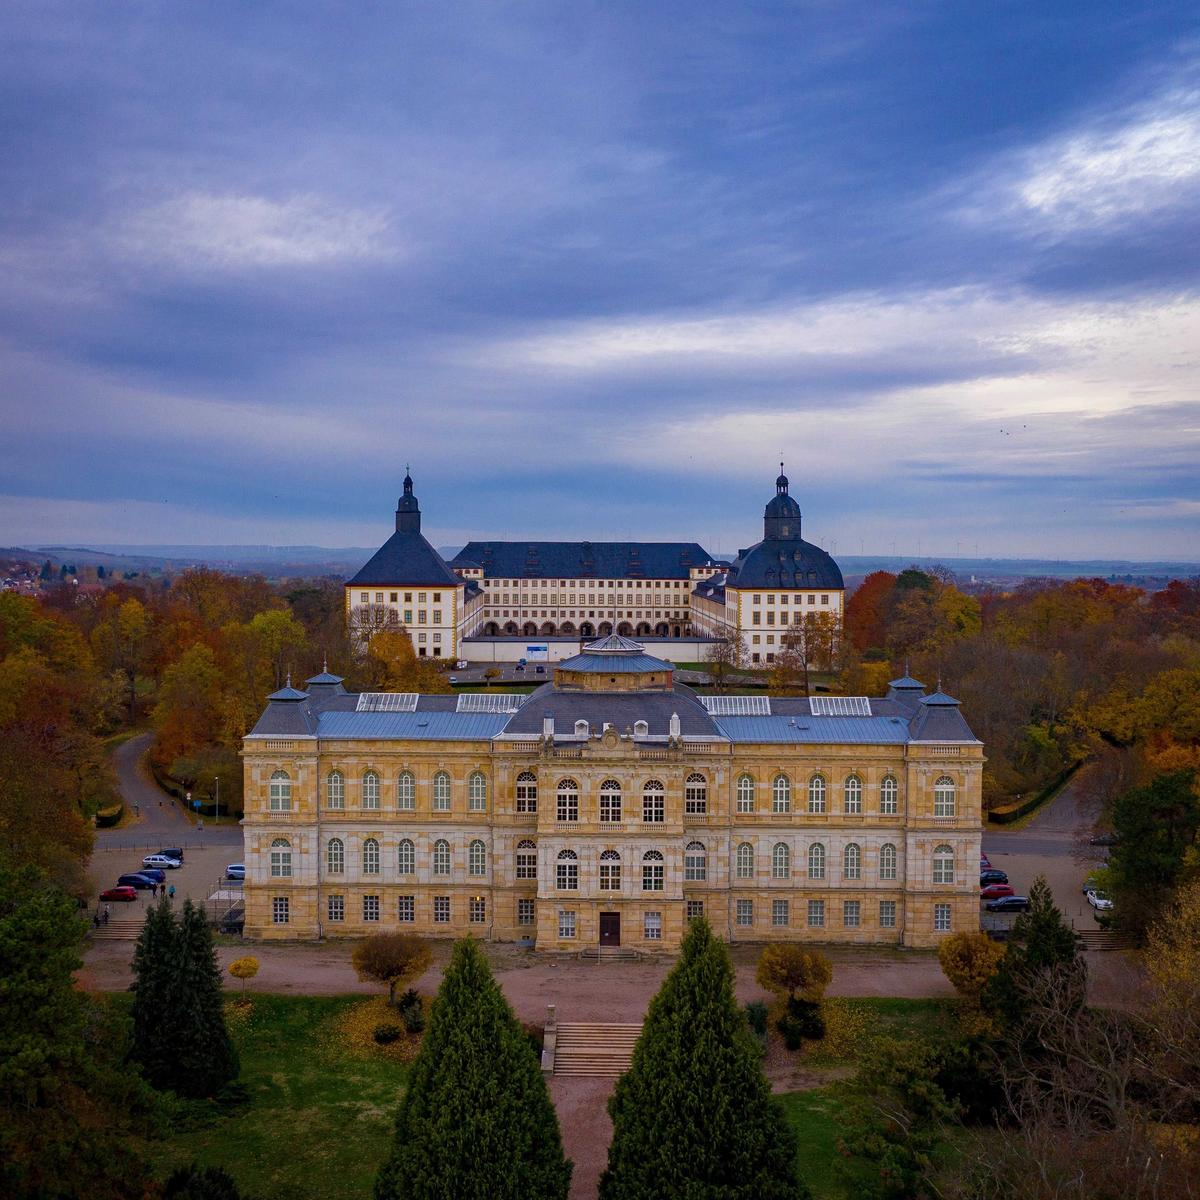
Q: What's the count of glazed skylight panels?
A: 4